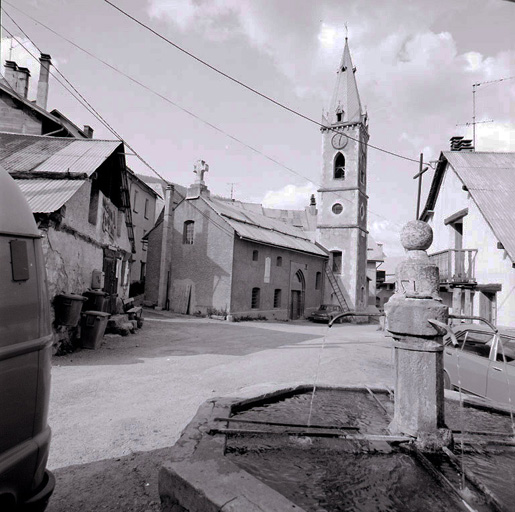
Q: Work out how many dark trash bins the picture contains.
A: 3